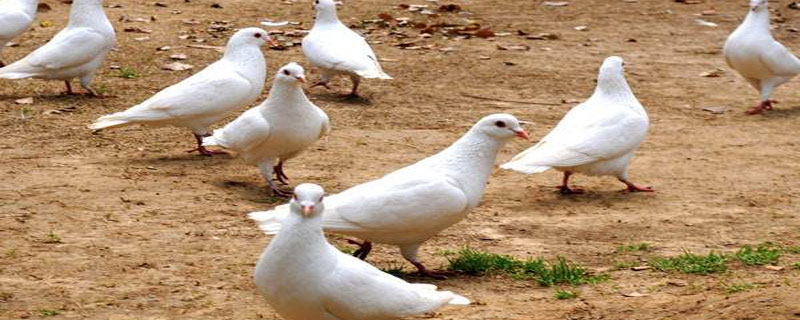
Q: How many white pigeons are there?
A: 9